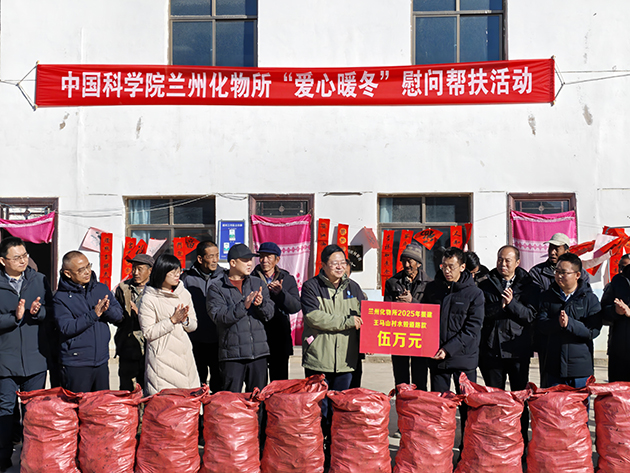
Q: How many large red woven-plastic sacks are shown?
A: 10